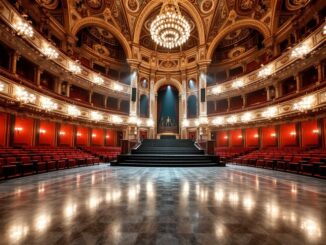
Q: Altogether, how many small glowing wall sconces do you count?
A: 12